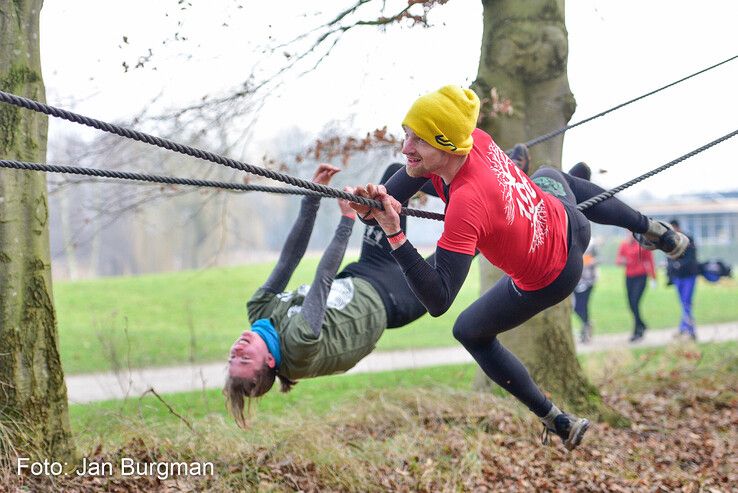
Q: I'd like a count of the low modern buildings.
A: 1